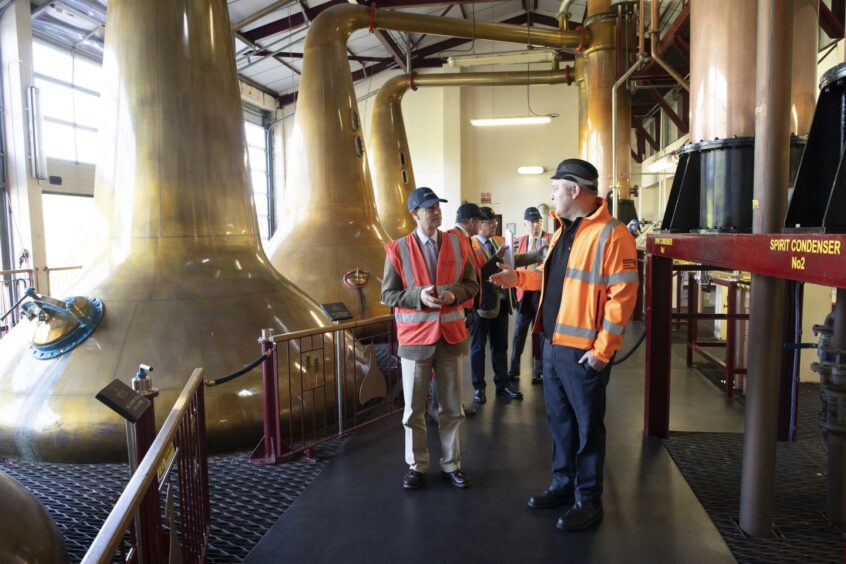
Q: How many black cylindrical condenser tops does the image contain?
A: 2